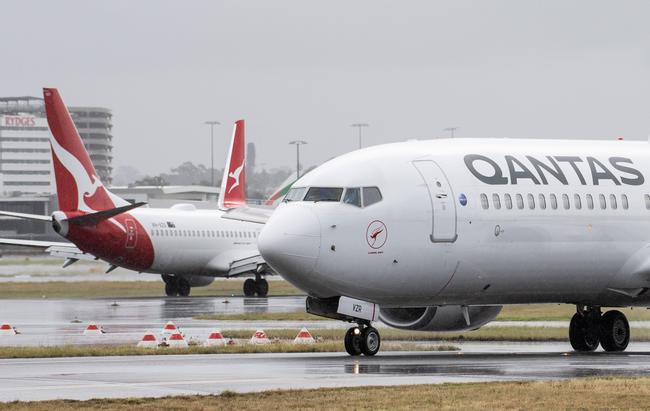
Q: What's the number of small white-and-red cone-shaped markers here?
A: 8